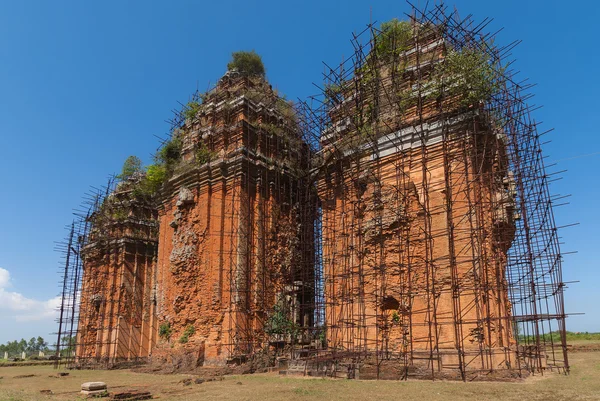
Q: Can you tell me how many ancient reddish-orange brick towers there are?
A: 3